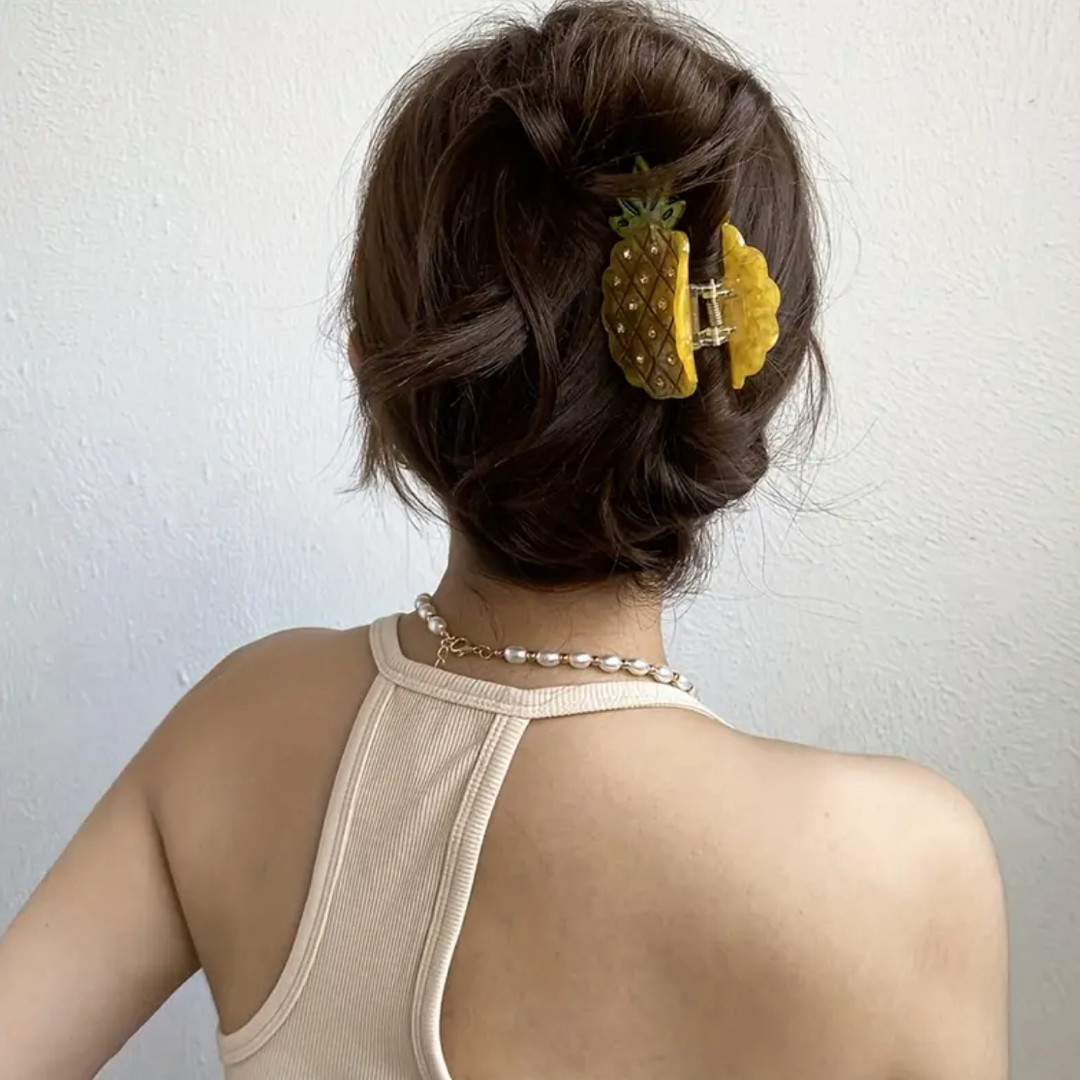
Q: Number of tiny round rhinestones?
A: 12